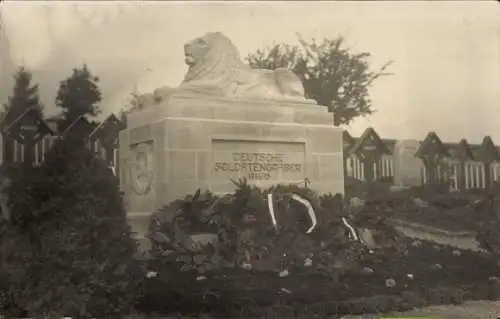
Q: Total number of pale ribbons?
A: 3